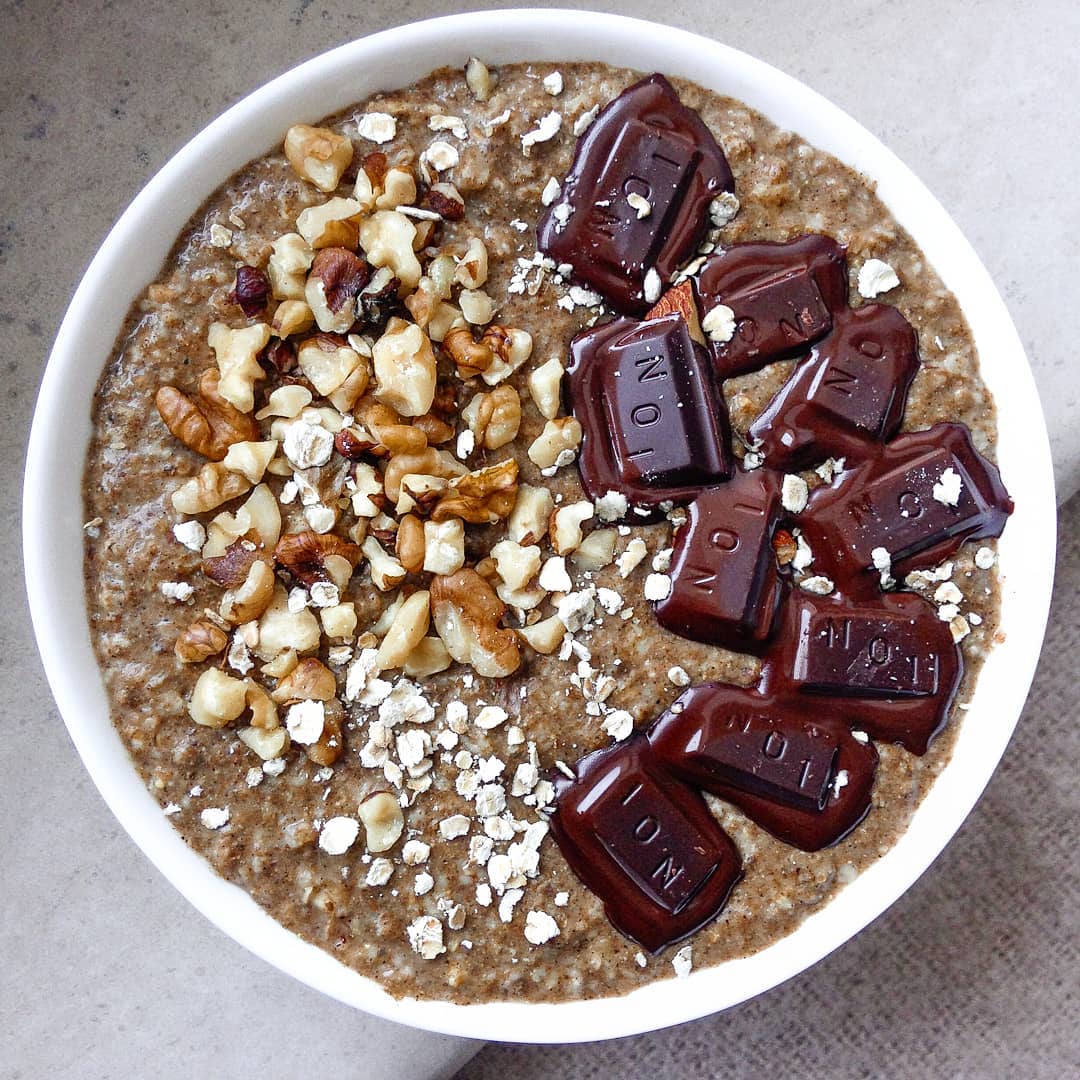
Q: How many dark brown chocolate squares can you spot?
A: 9